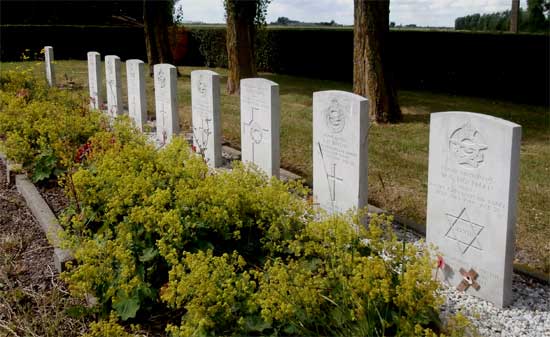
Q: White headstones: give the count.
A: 9